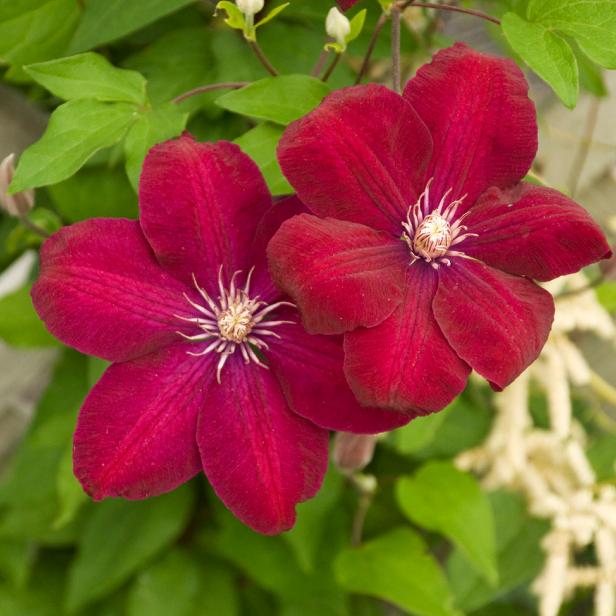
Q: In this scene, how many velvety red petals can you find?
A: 12